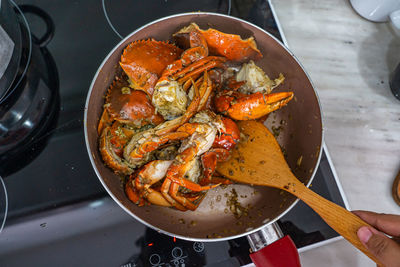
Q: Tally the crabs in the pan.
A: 3